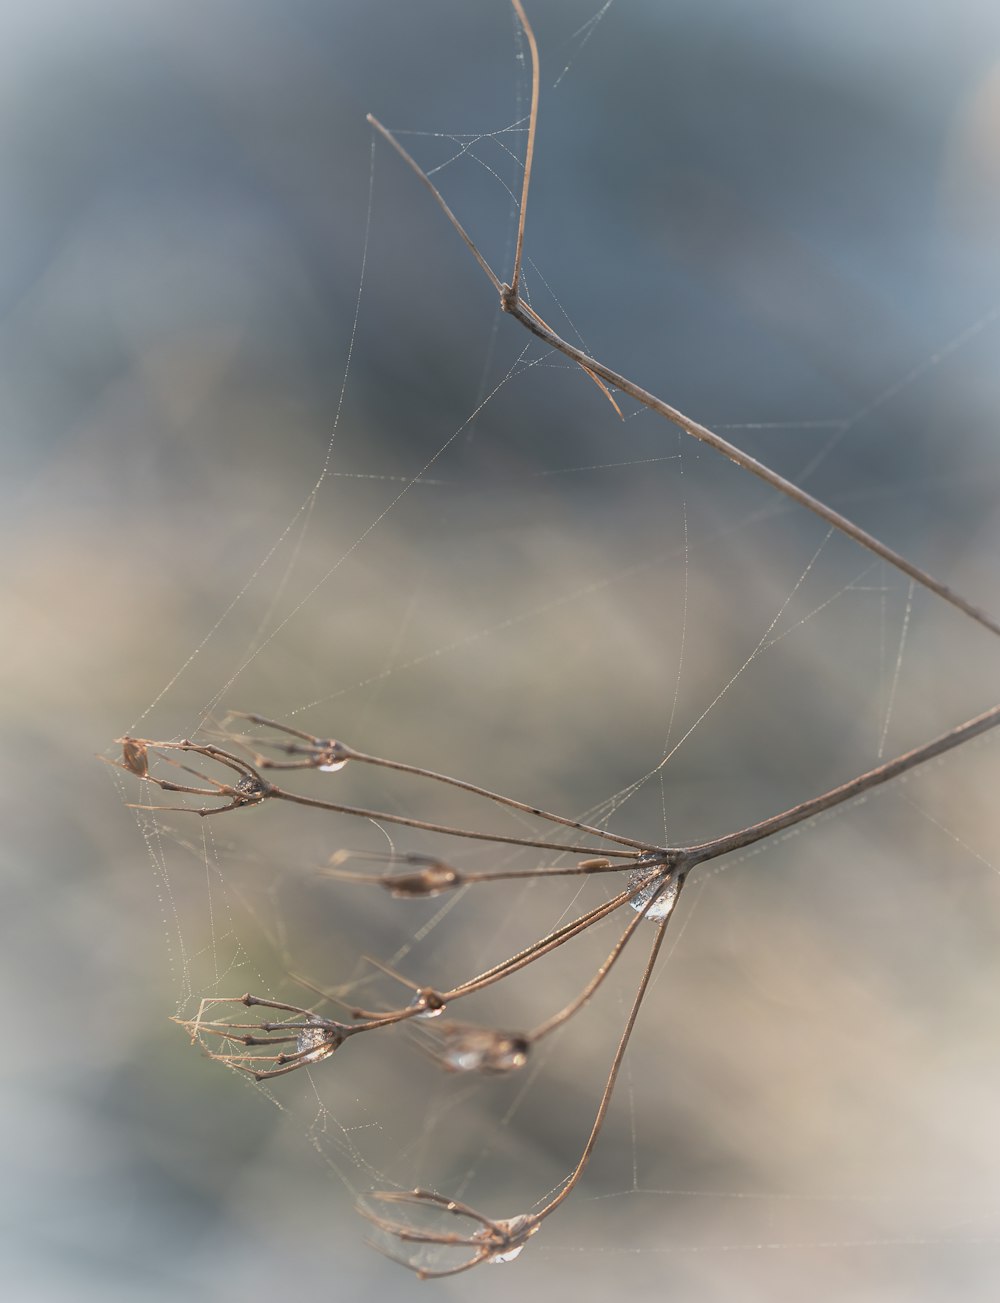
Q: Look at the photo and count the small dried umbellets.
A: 7